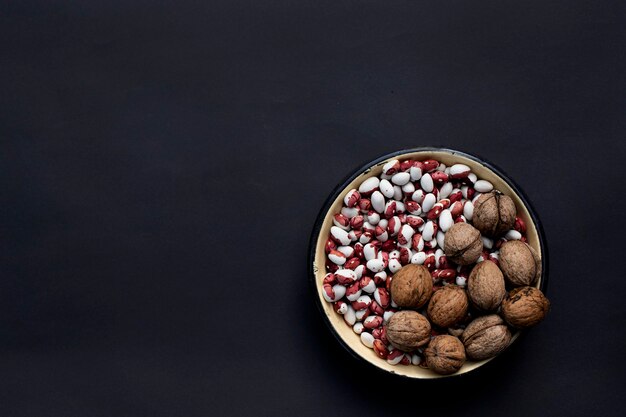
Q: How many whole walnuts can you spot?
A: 10